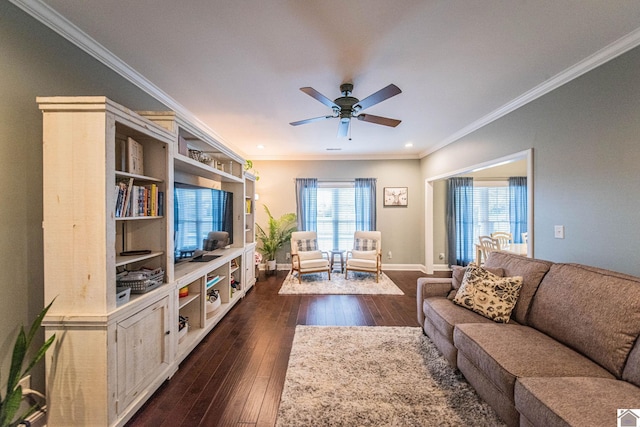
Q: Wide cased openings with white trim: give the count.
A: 1